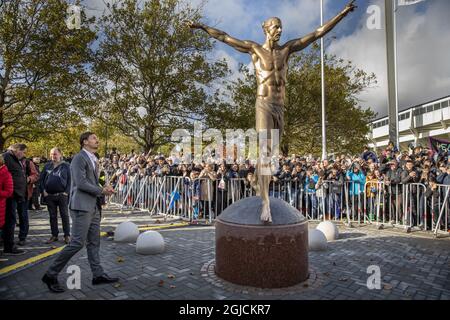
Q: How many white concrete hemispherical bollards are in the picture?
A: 4